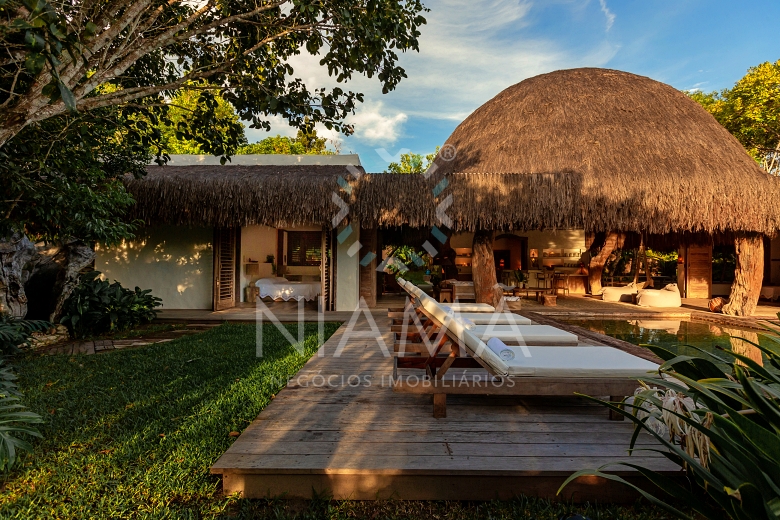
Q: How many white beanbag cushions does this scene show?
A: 2